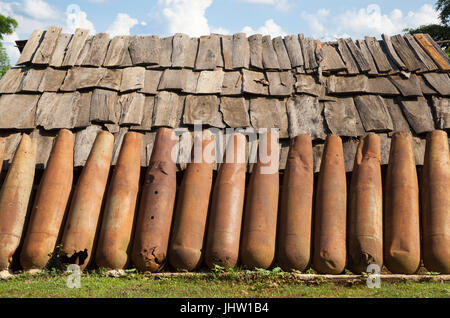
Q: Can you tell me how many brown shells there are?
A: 13